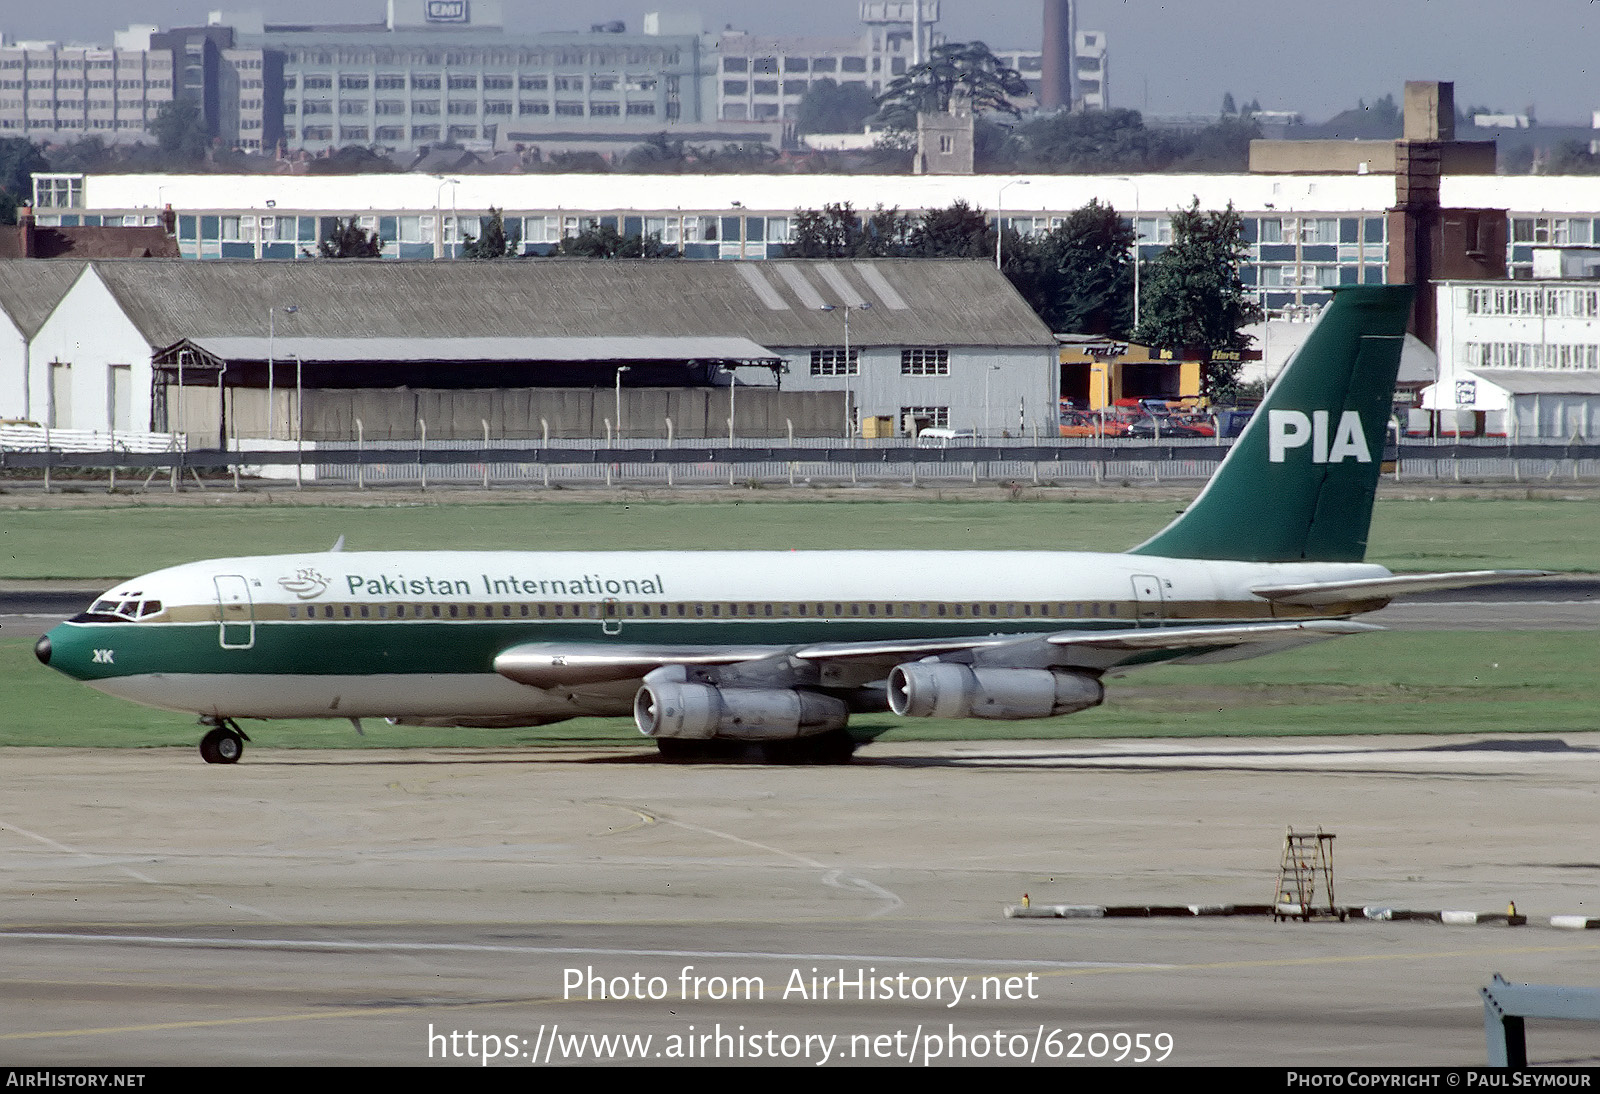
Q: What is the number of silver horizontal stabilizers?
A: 1